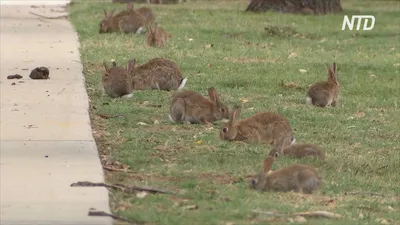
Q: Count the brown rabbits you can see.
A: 10